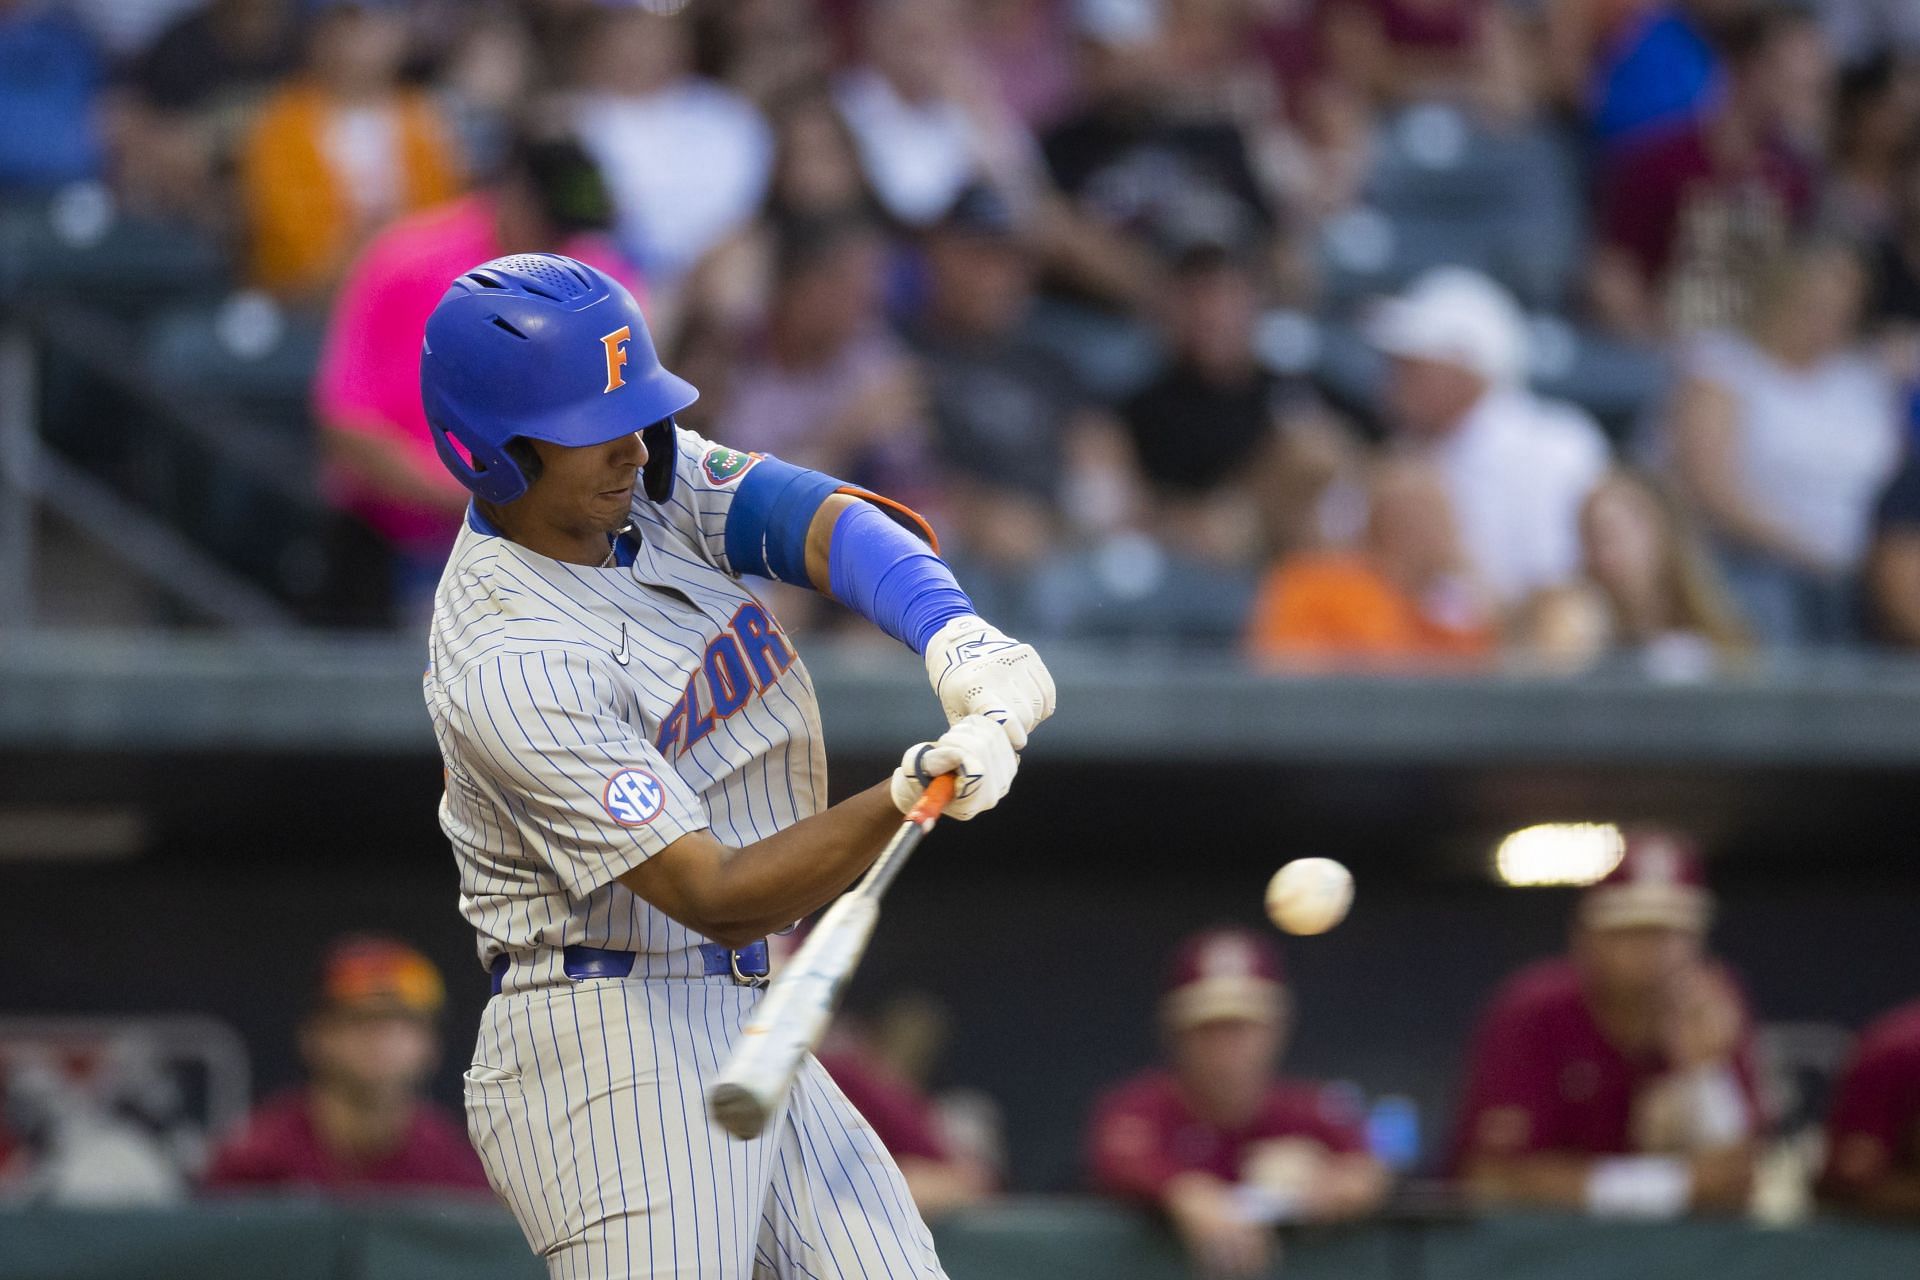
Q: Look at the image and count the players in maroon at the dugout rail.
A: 5